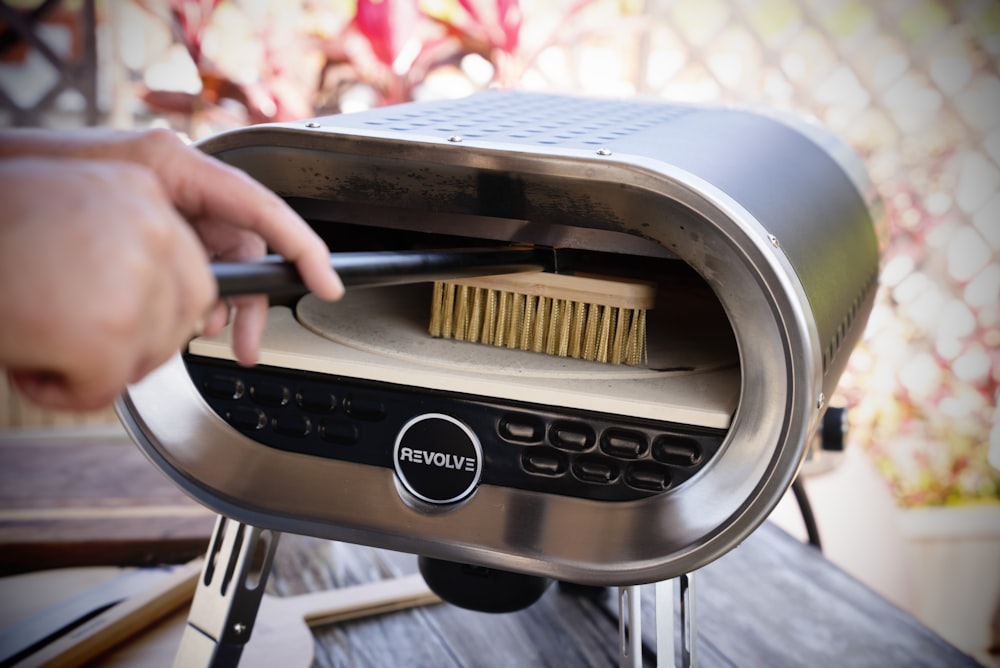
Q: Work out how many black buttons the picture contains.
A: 14